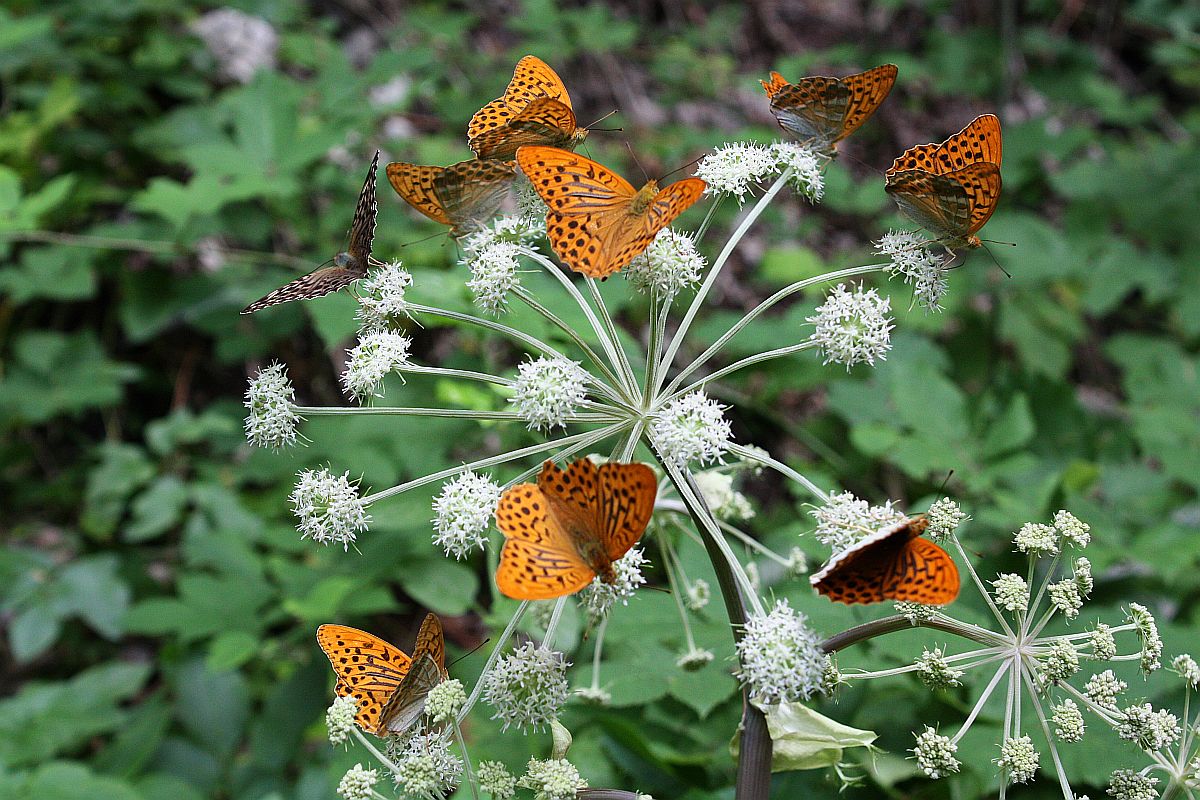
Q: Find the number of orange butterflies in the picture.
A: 8